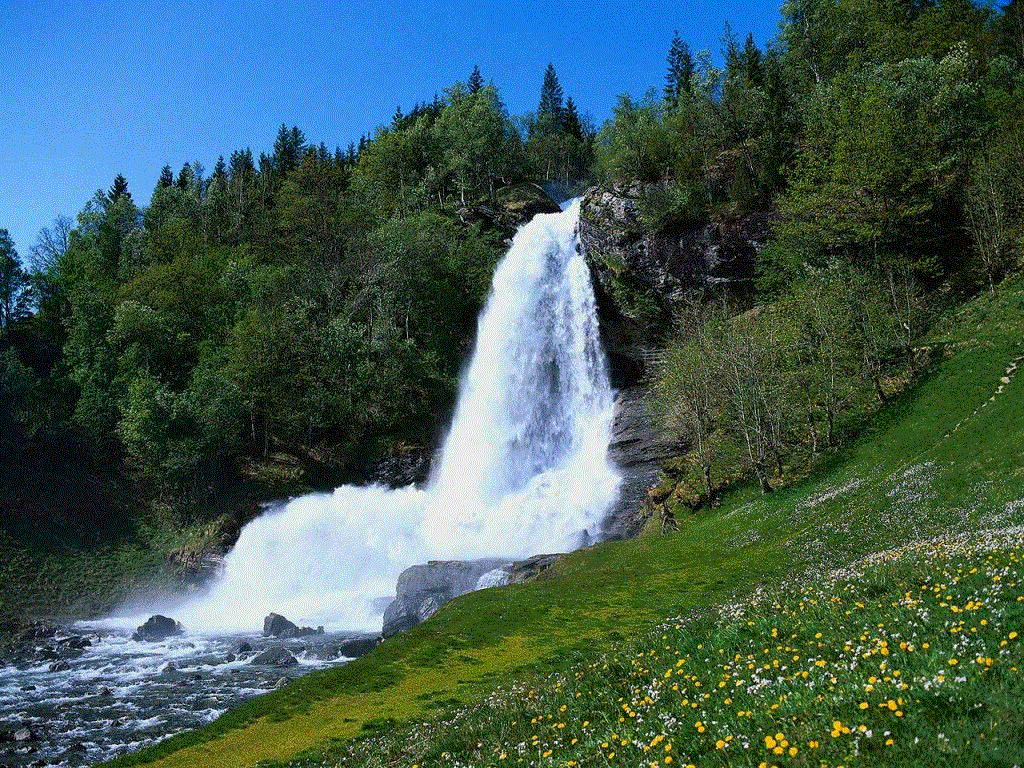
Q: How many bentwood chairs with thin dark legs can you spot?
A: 0